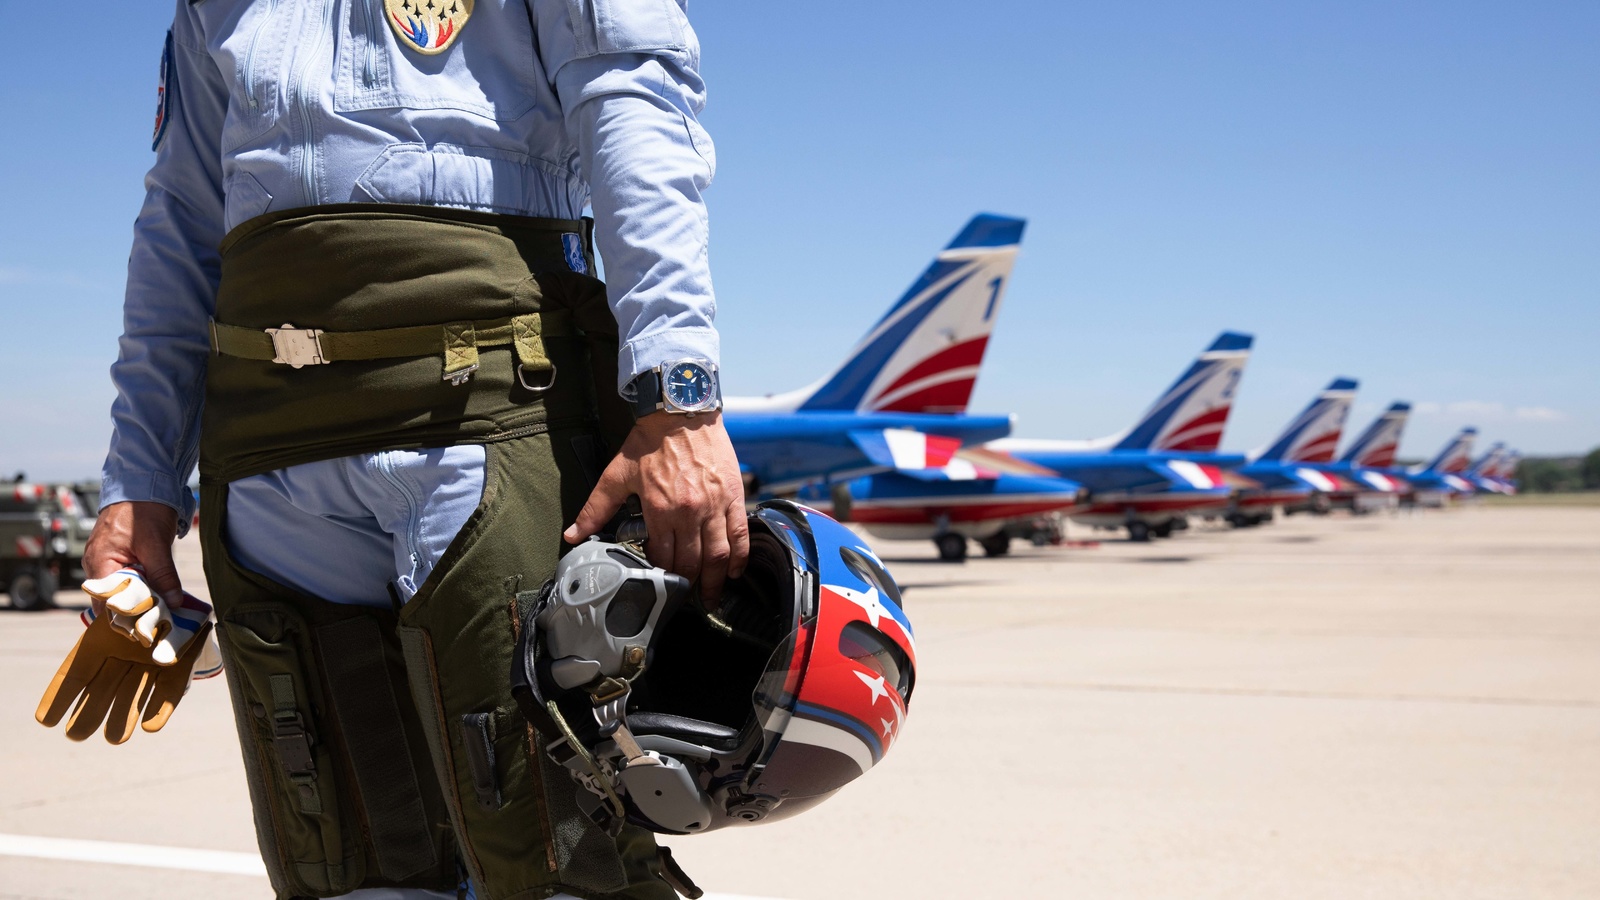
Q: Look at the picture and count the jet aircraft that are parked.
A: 7